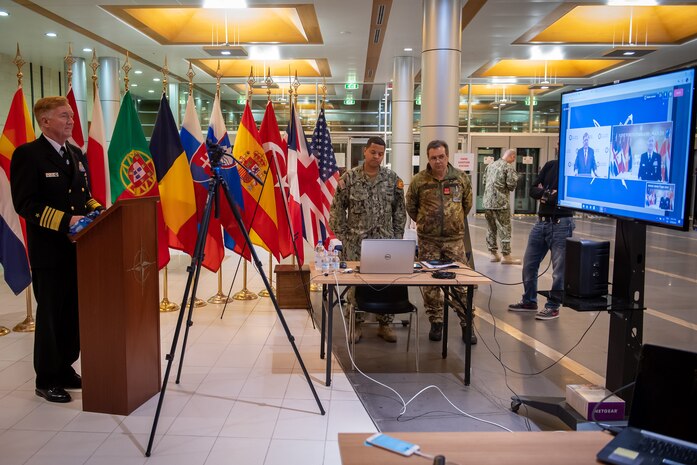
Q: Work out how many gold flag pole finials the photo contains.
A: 12